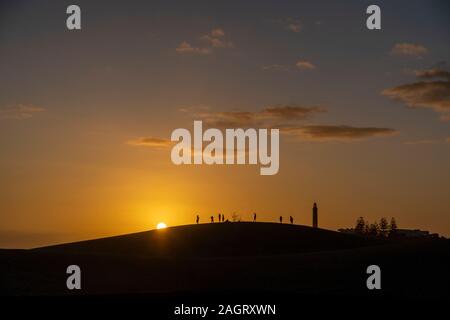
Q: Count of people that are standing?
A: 7